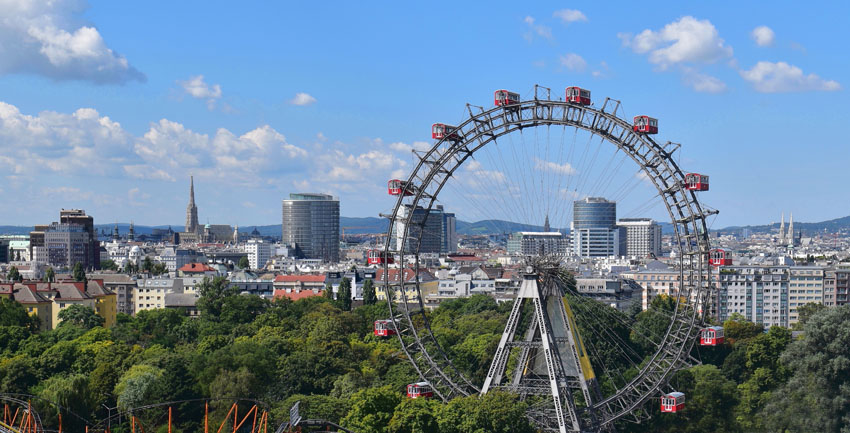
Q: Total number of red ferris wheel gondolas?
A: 12